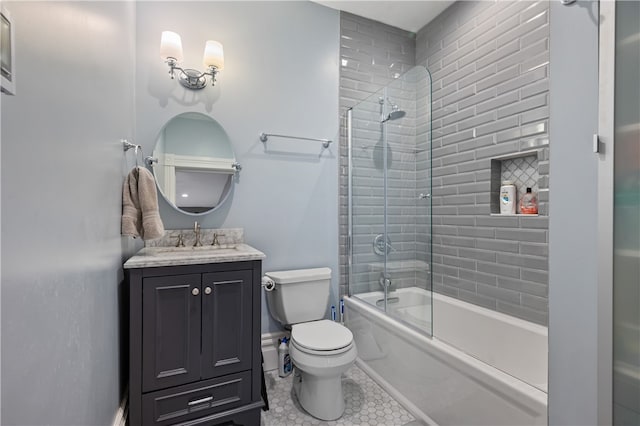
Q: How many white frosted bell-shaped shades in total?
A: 2